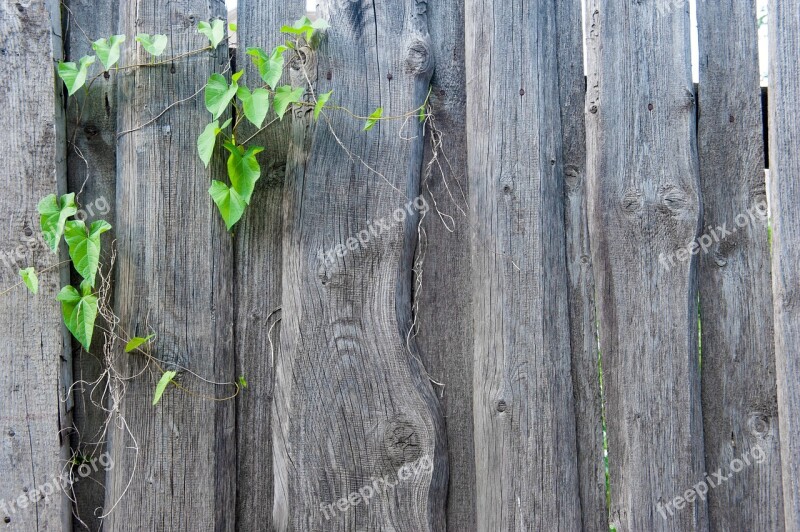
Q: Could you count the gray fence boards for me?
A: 11